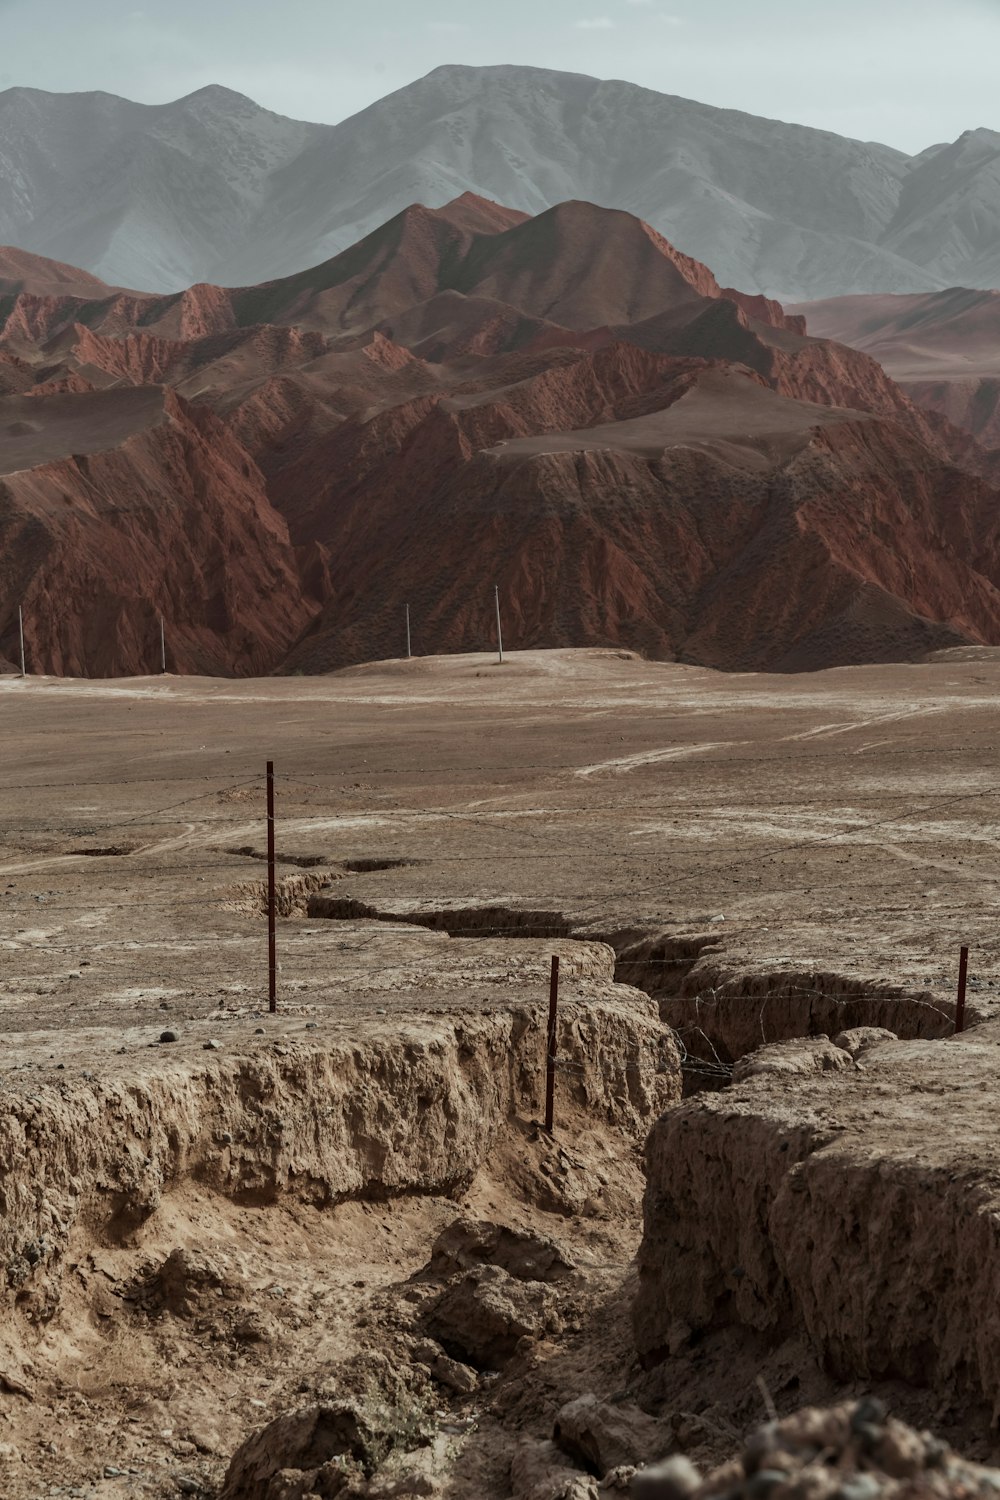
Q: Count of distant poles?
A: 4